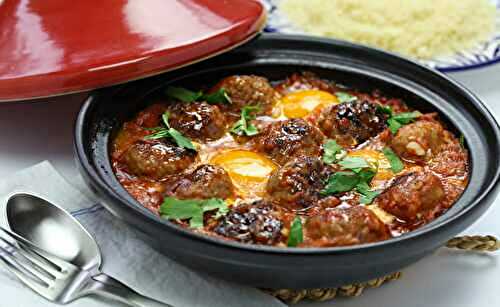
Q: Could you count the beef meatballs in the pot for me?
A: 11